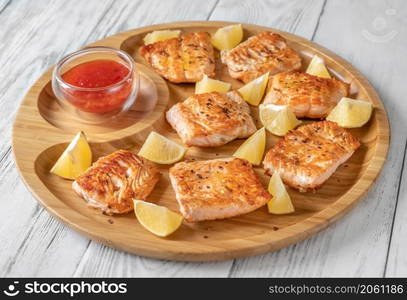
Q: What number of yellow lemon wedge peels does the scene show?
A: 12